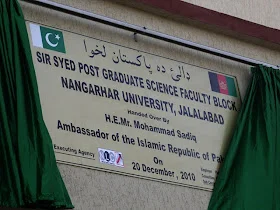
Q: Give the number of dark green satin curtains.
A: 2